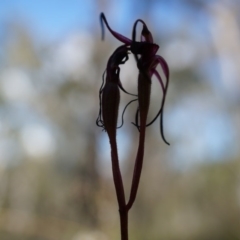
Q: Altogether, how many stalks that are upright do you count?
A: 2